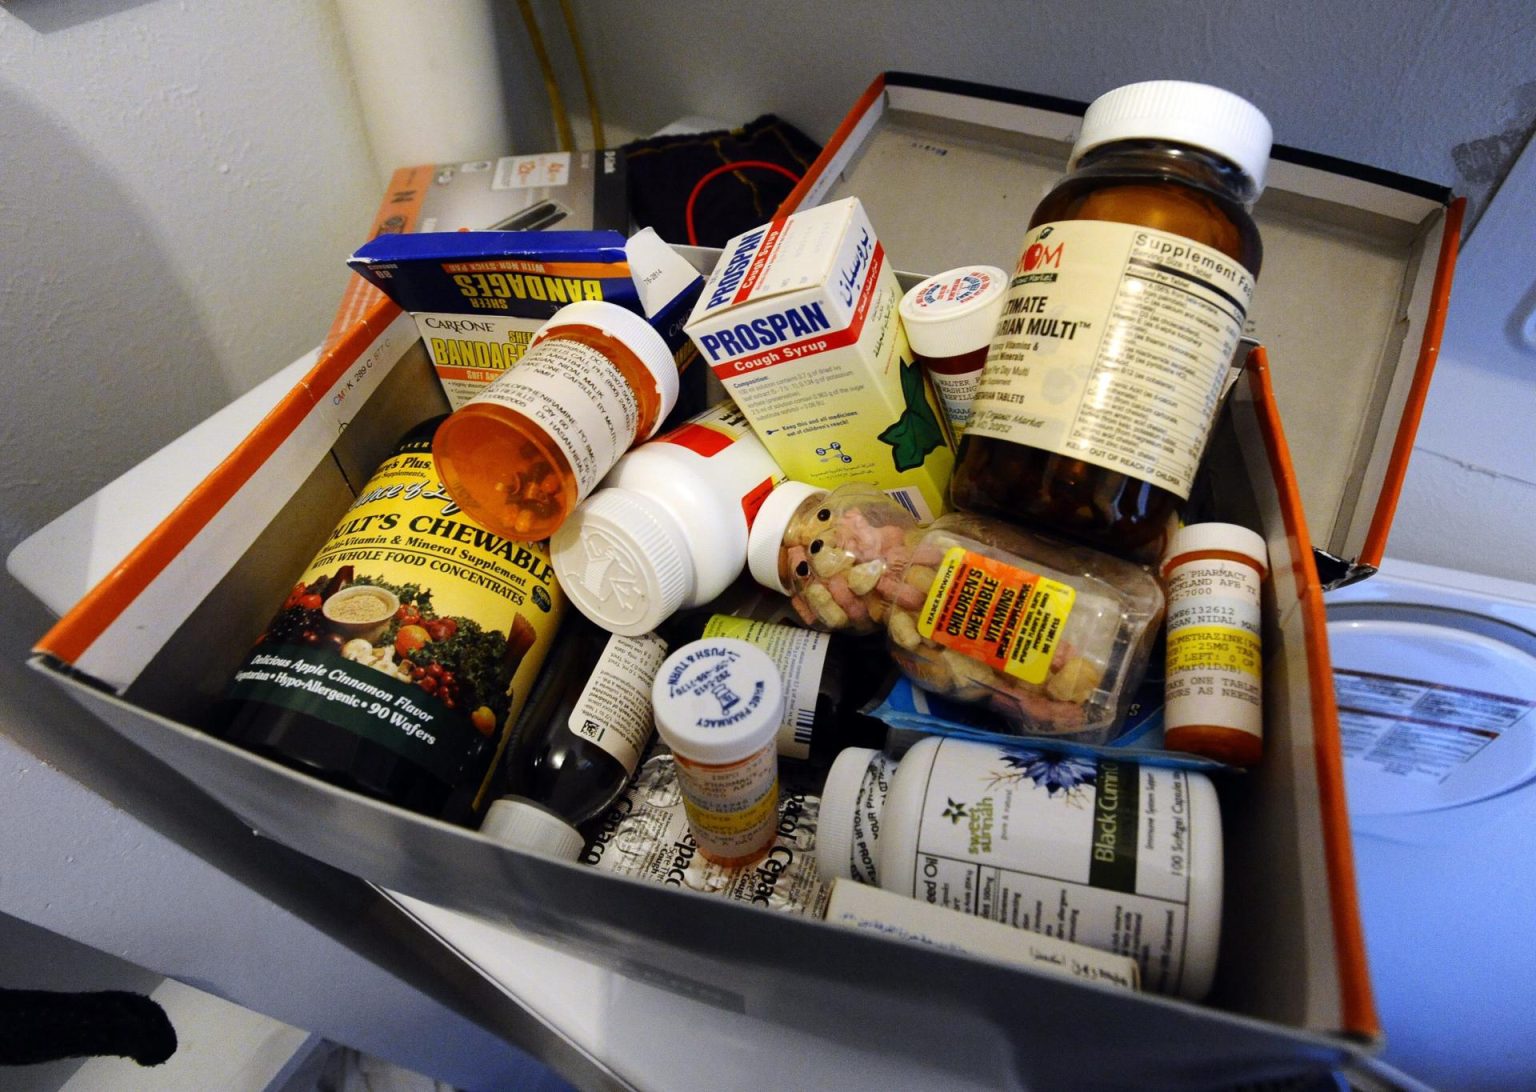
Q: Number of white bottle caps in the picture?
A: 9